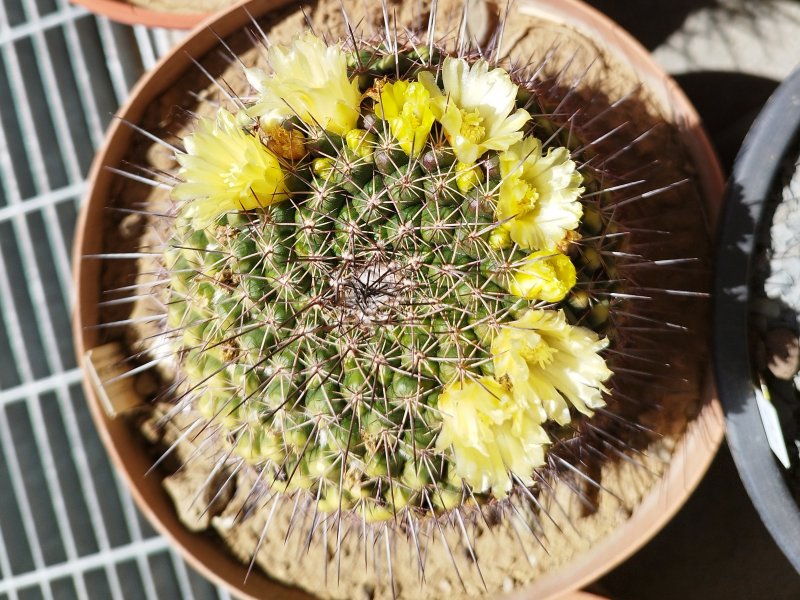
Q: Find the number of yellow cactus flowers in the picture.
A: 8